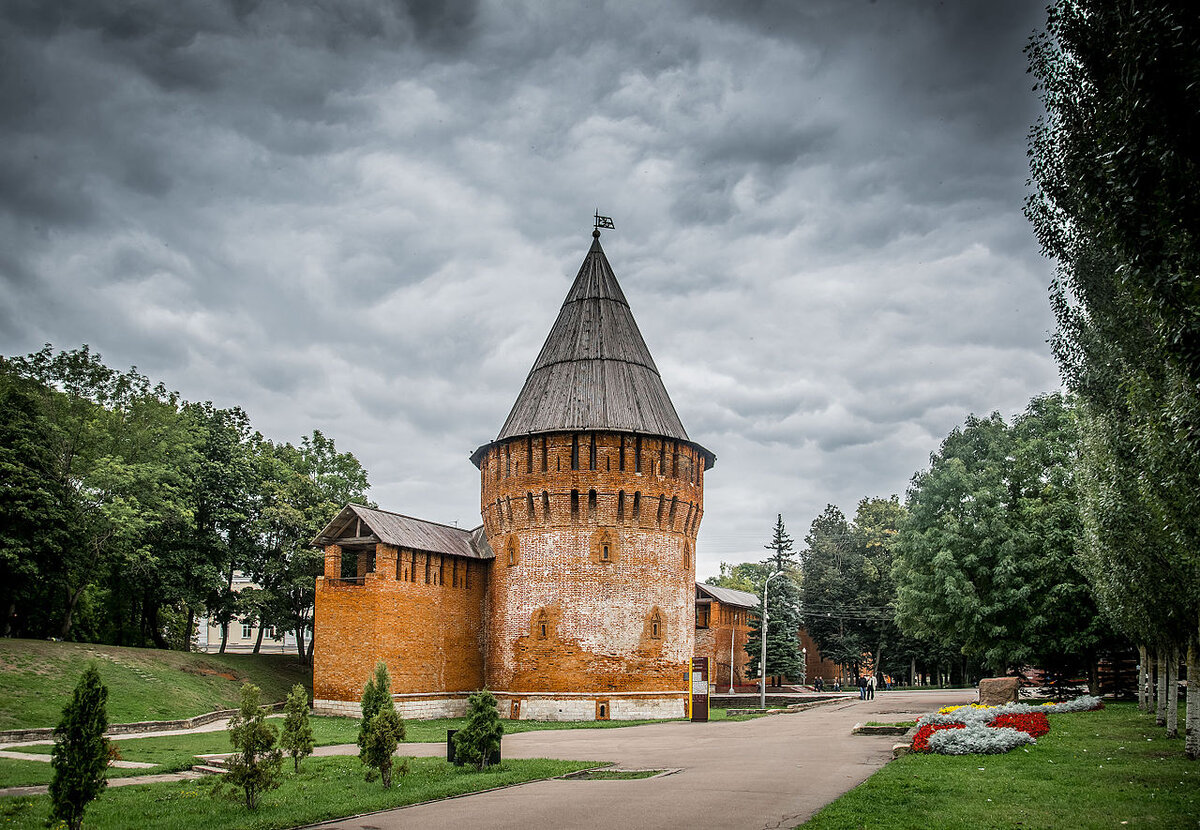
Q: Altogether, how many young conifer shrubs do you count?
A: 5